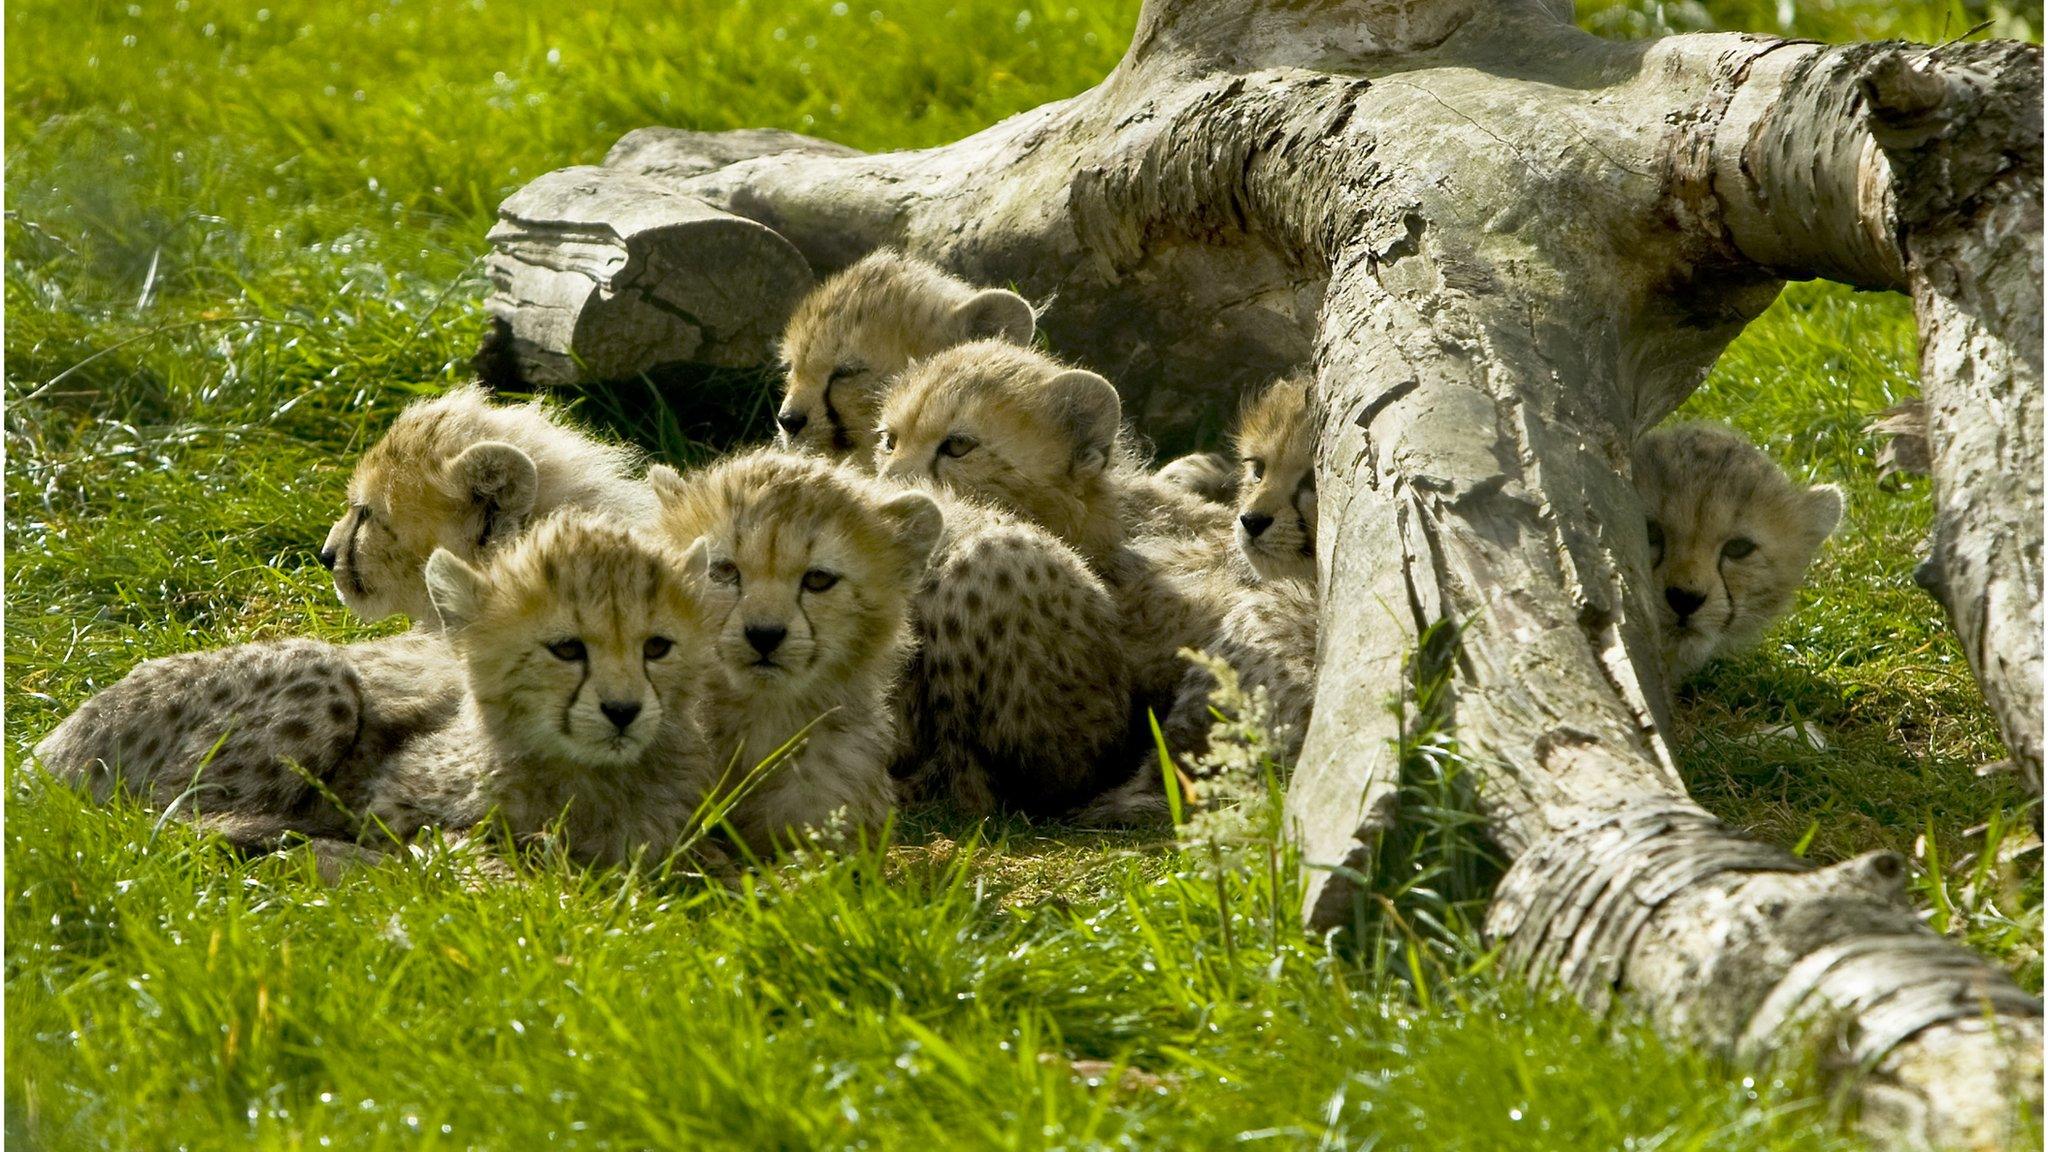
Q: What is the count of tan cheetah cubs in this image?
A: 7